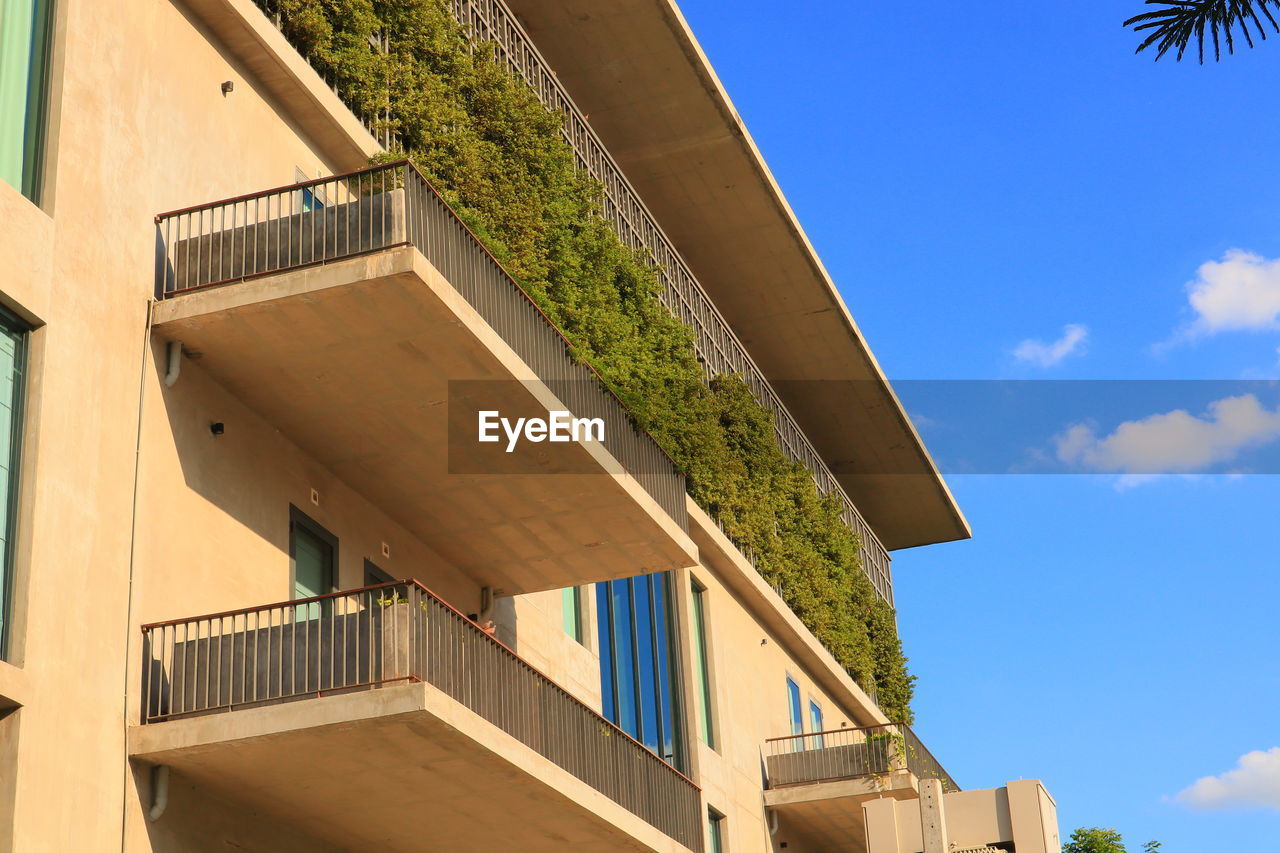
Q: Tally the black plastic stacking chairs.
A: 0